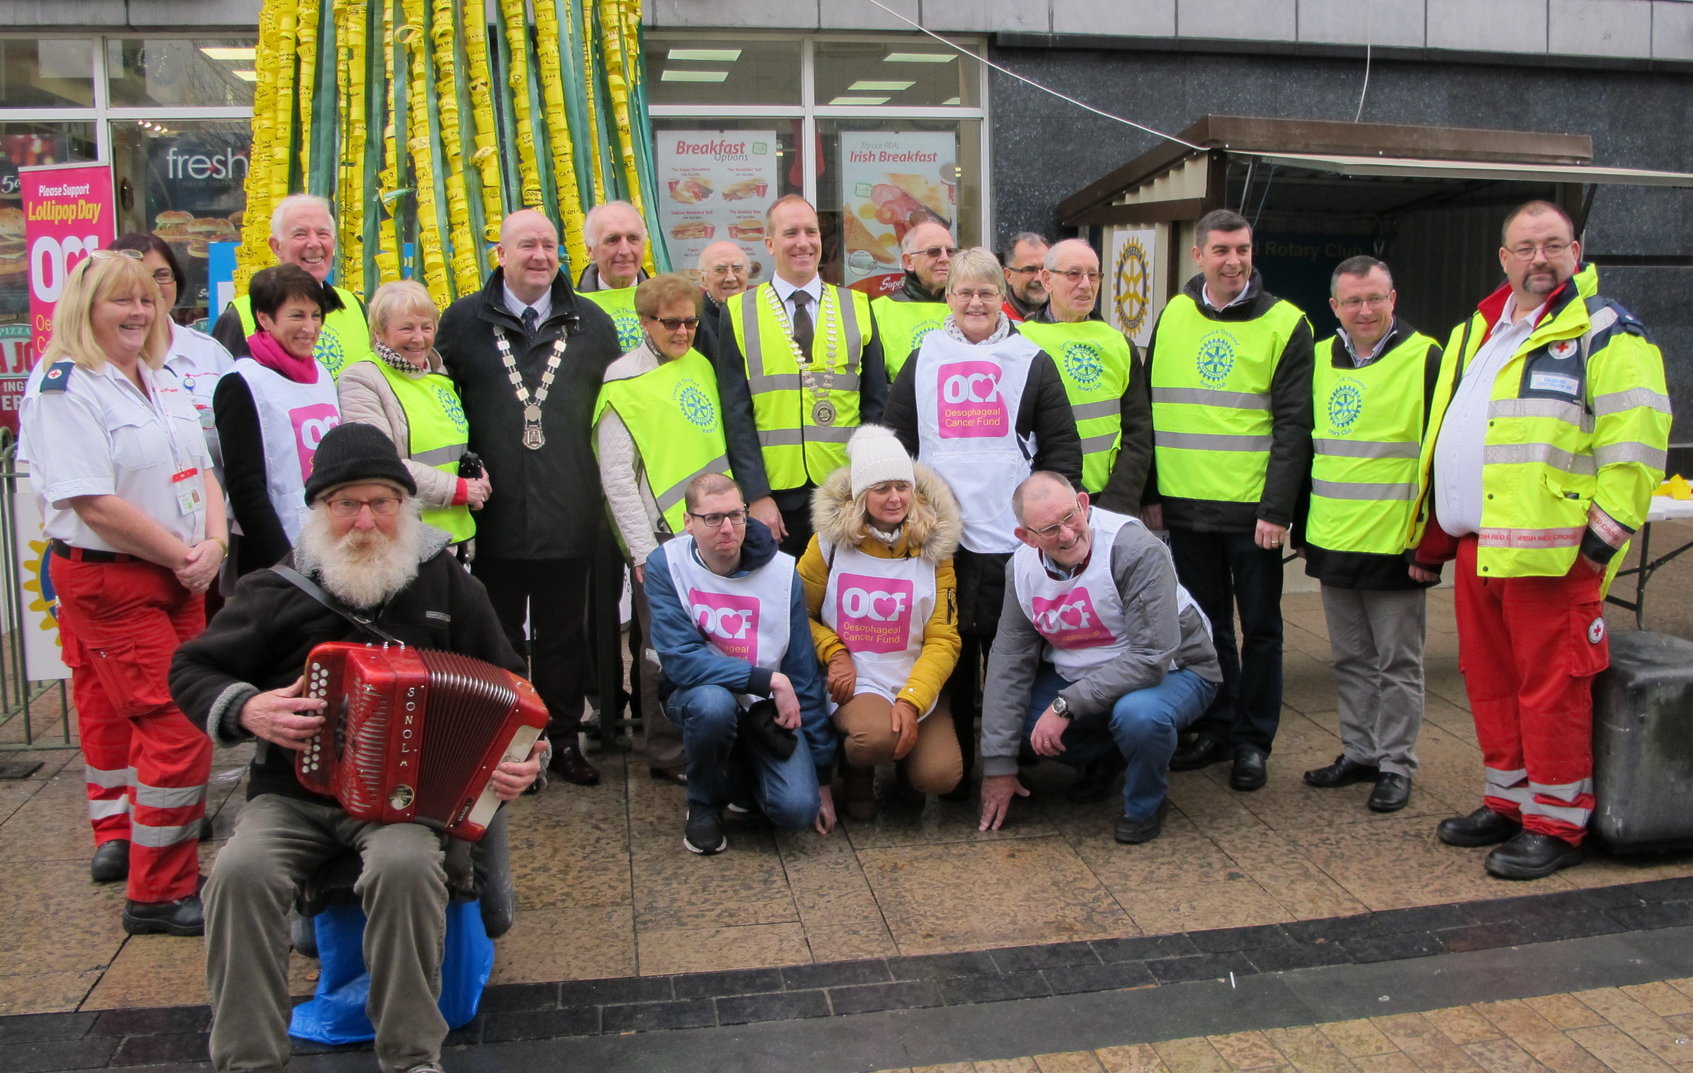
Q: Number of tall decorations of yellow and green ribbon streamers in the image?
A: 1